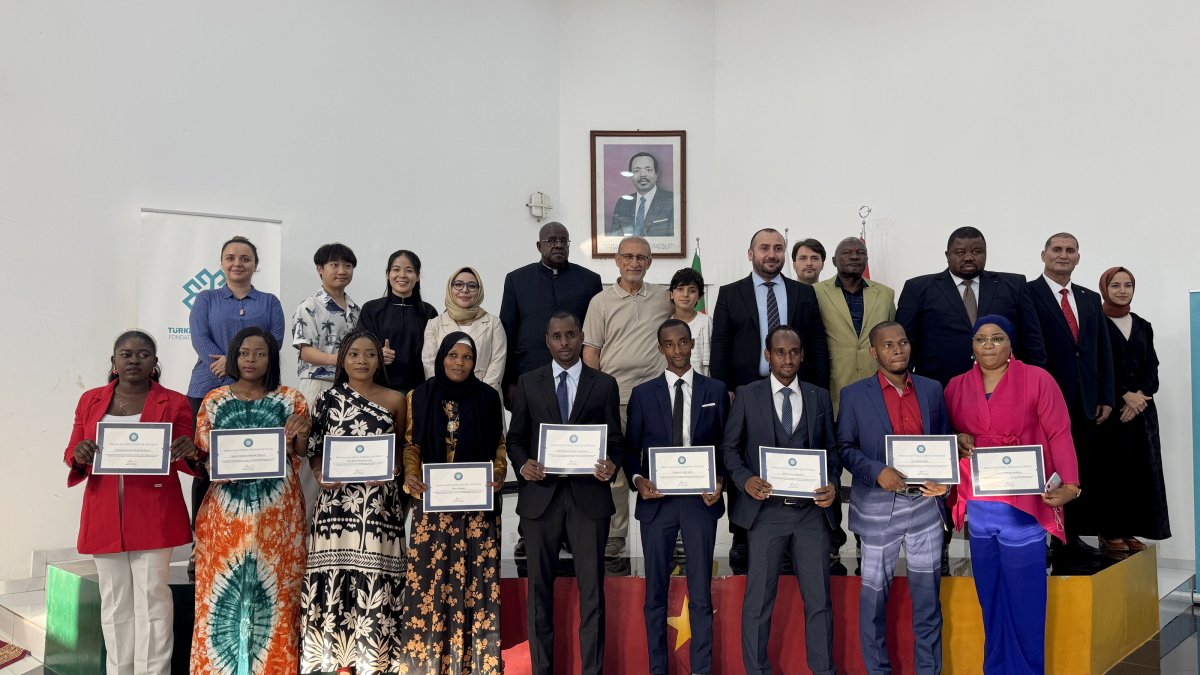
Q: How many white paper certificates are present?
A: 9